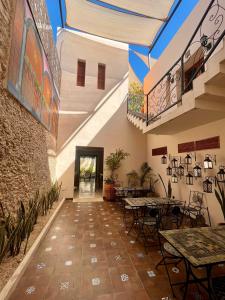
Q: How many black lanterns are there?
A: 11